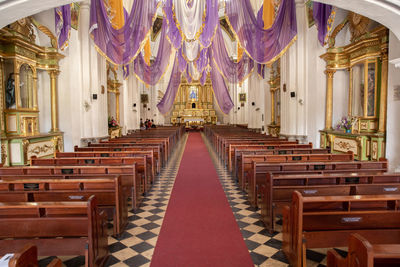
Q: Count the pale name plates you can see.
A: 4